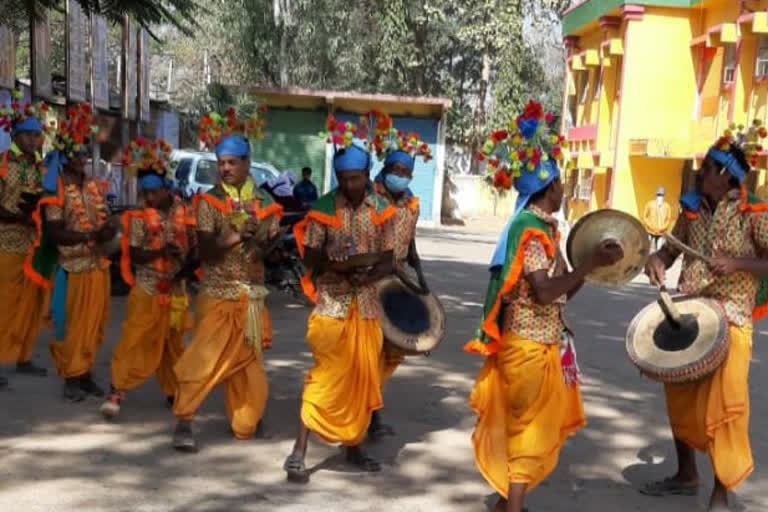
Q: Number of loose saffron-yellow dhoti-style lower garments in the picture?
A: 8